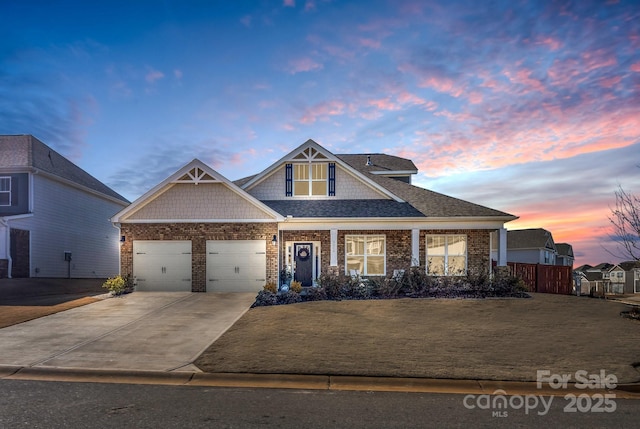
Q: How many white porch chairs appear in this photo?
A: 2